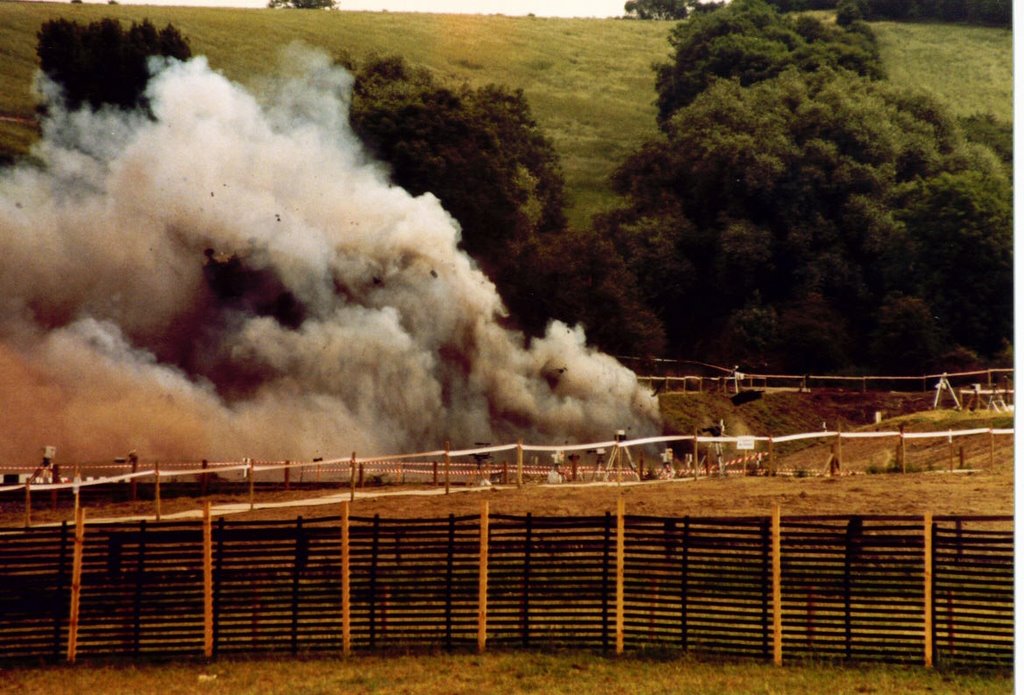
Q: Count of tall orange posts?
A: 7